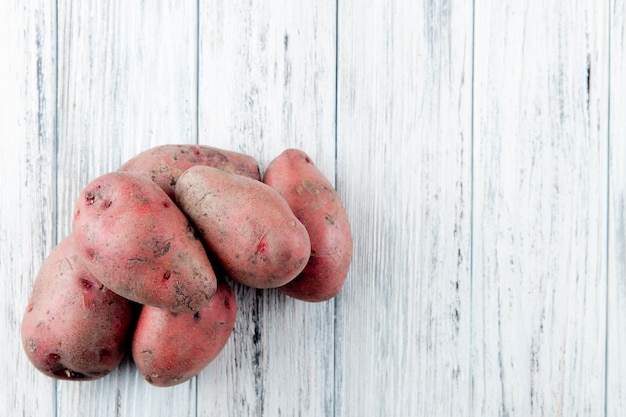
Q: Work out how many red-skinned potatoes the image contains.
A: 6